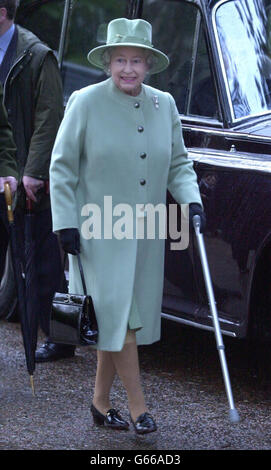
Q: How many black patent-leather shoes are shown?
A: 2